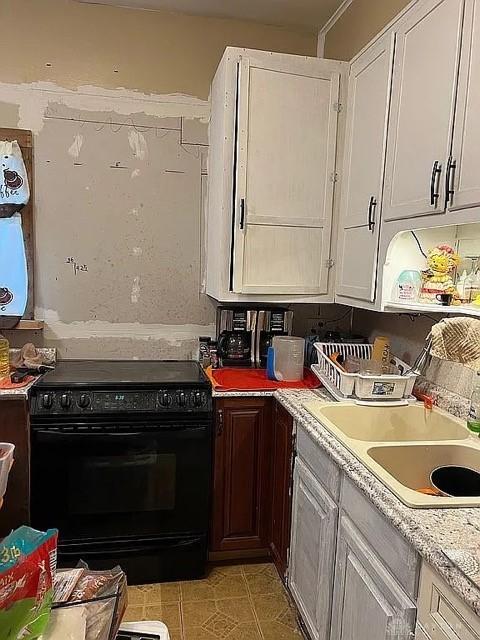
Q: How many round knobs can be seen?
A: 6